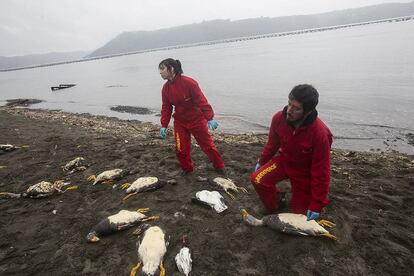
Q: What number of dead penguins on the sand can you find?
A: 11